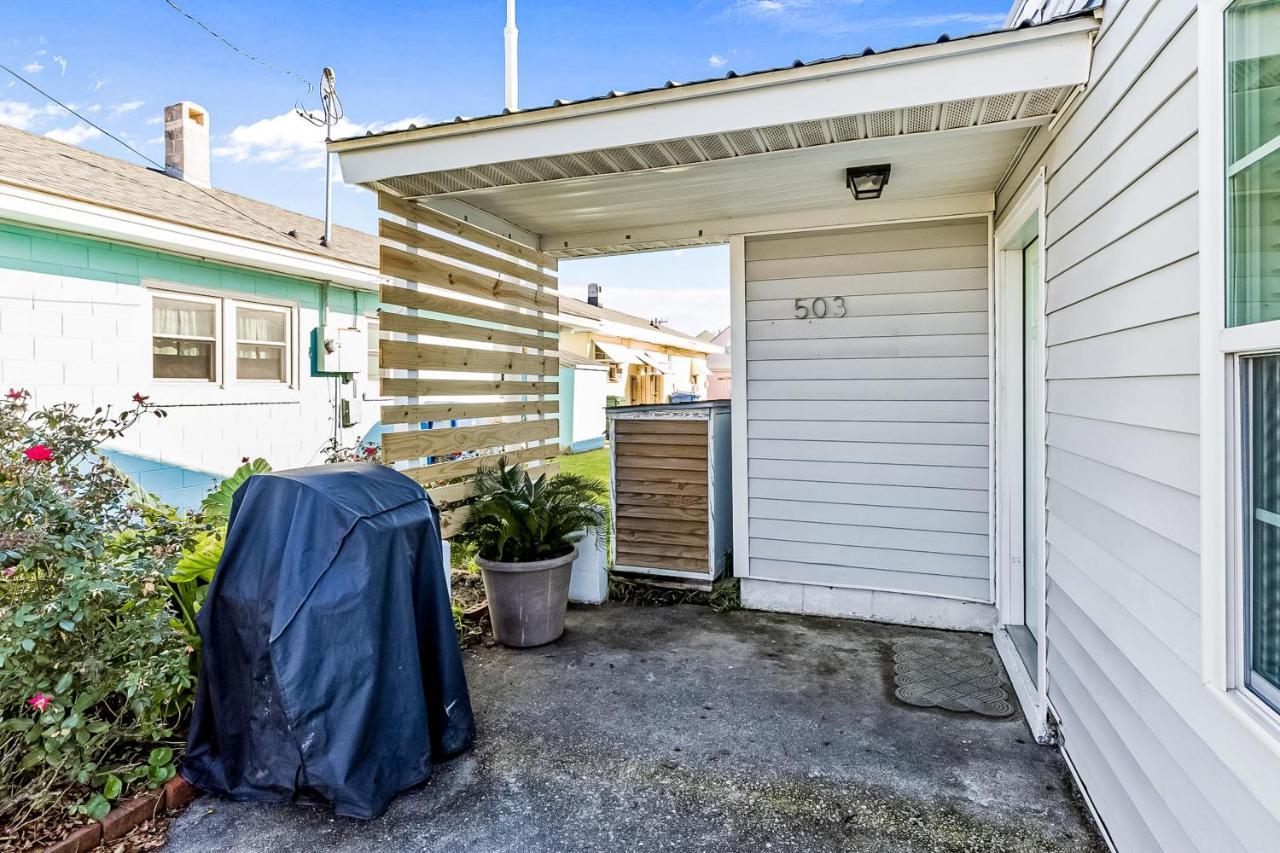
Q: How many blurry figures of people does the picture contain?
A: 0